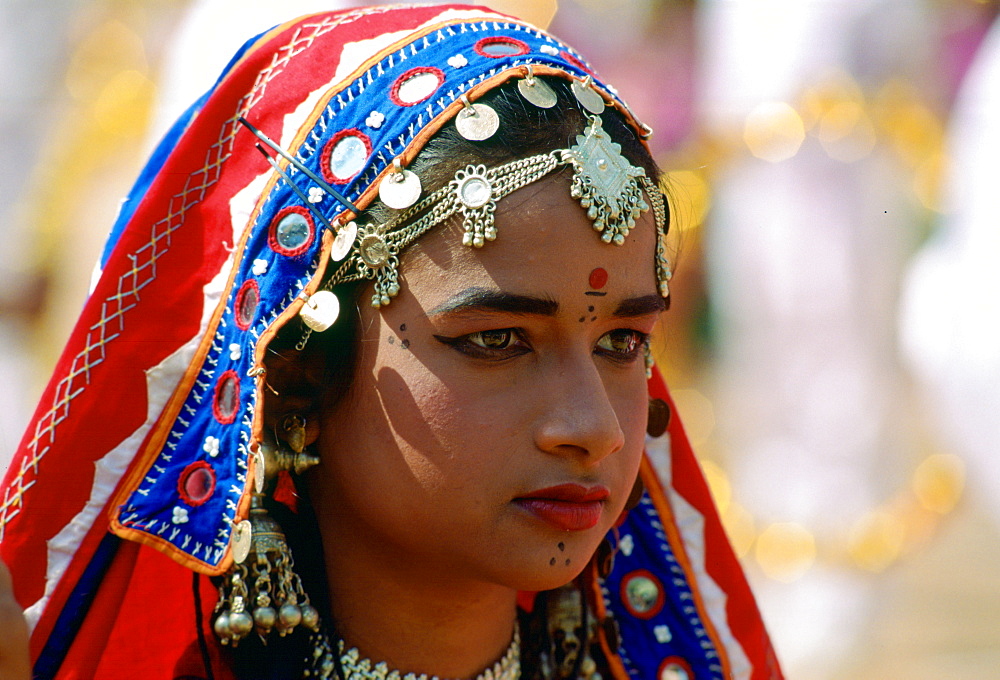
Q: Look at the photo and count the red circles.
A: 11